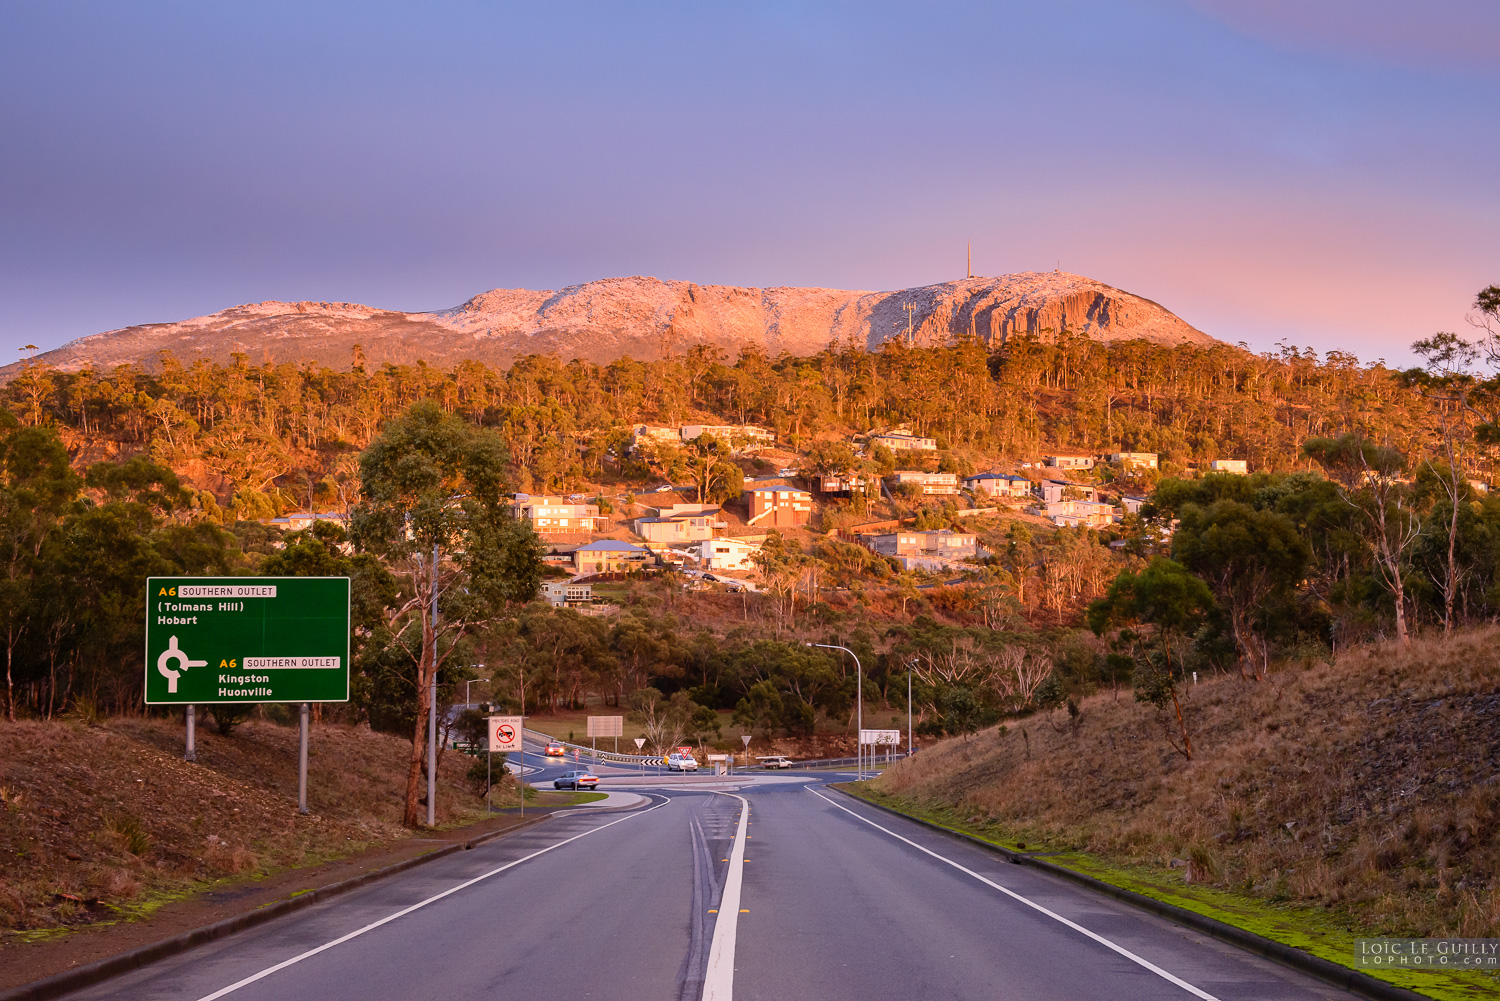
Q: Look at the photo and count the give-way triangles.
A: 4